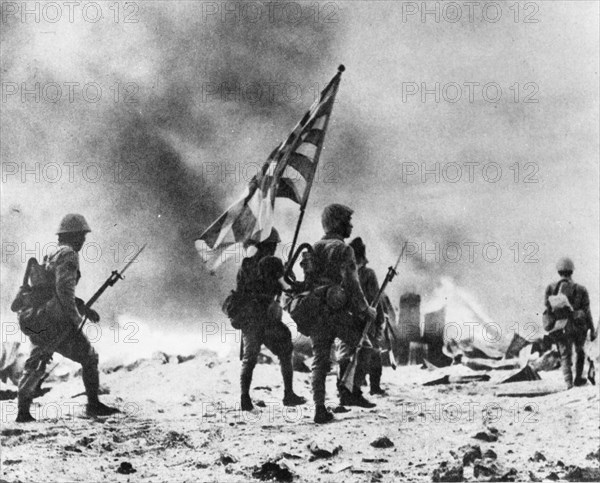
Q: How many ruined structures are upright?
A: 2